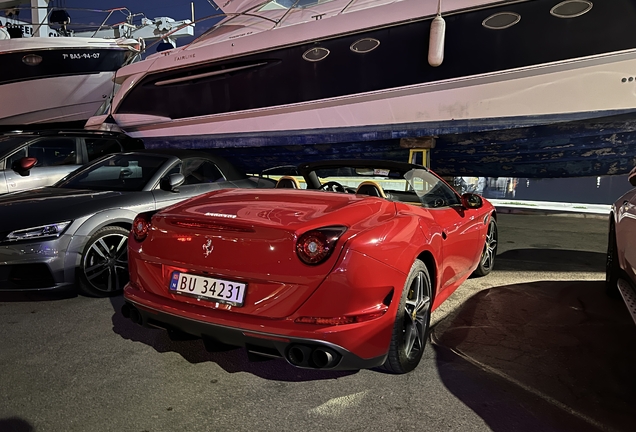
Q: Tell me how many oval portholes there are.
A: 5